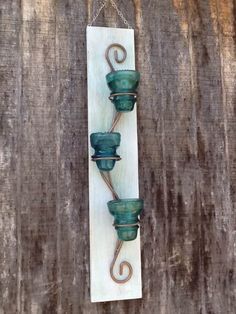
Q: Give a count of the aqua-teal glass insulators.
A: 3